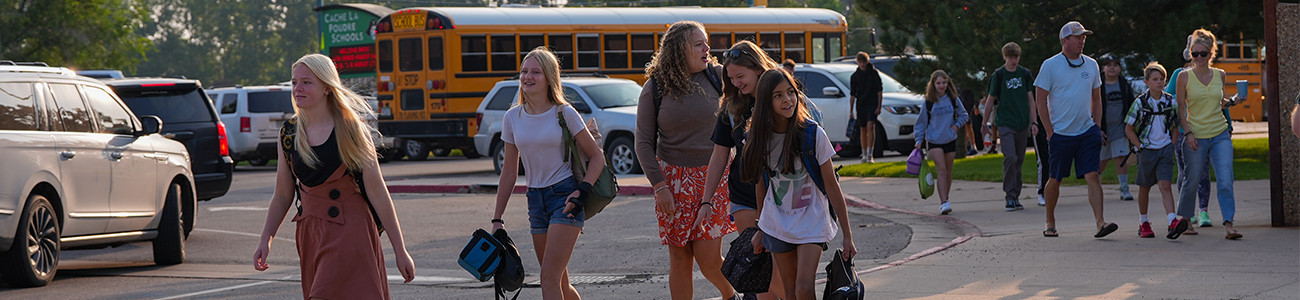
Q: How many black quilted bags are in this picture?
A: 1